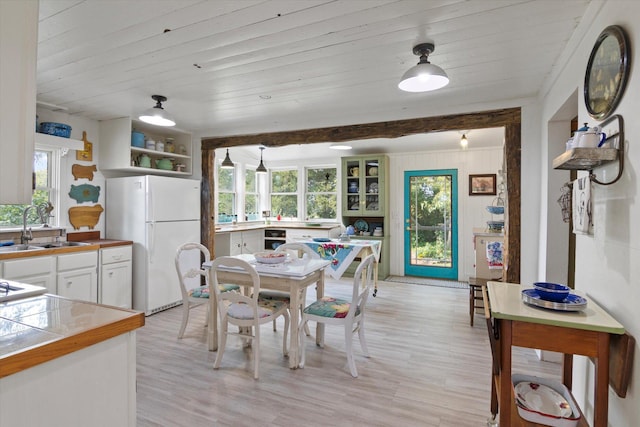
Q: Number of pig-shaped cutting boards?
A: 1